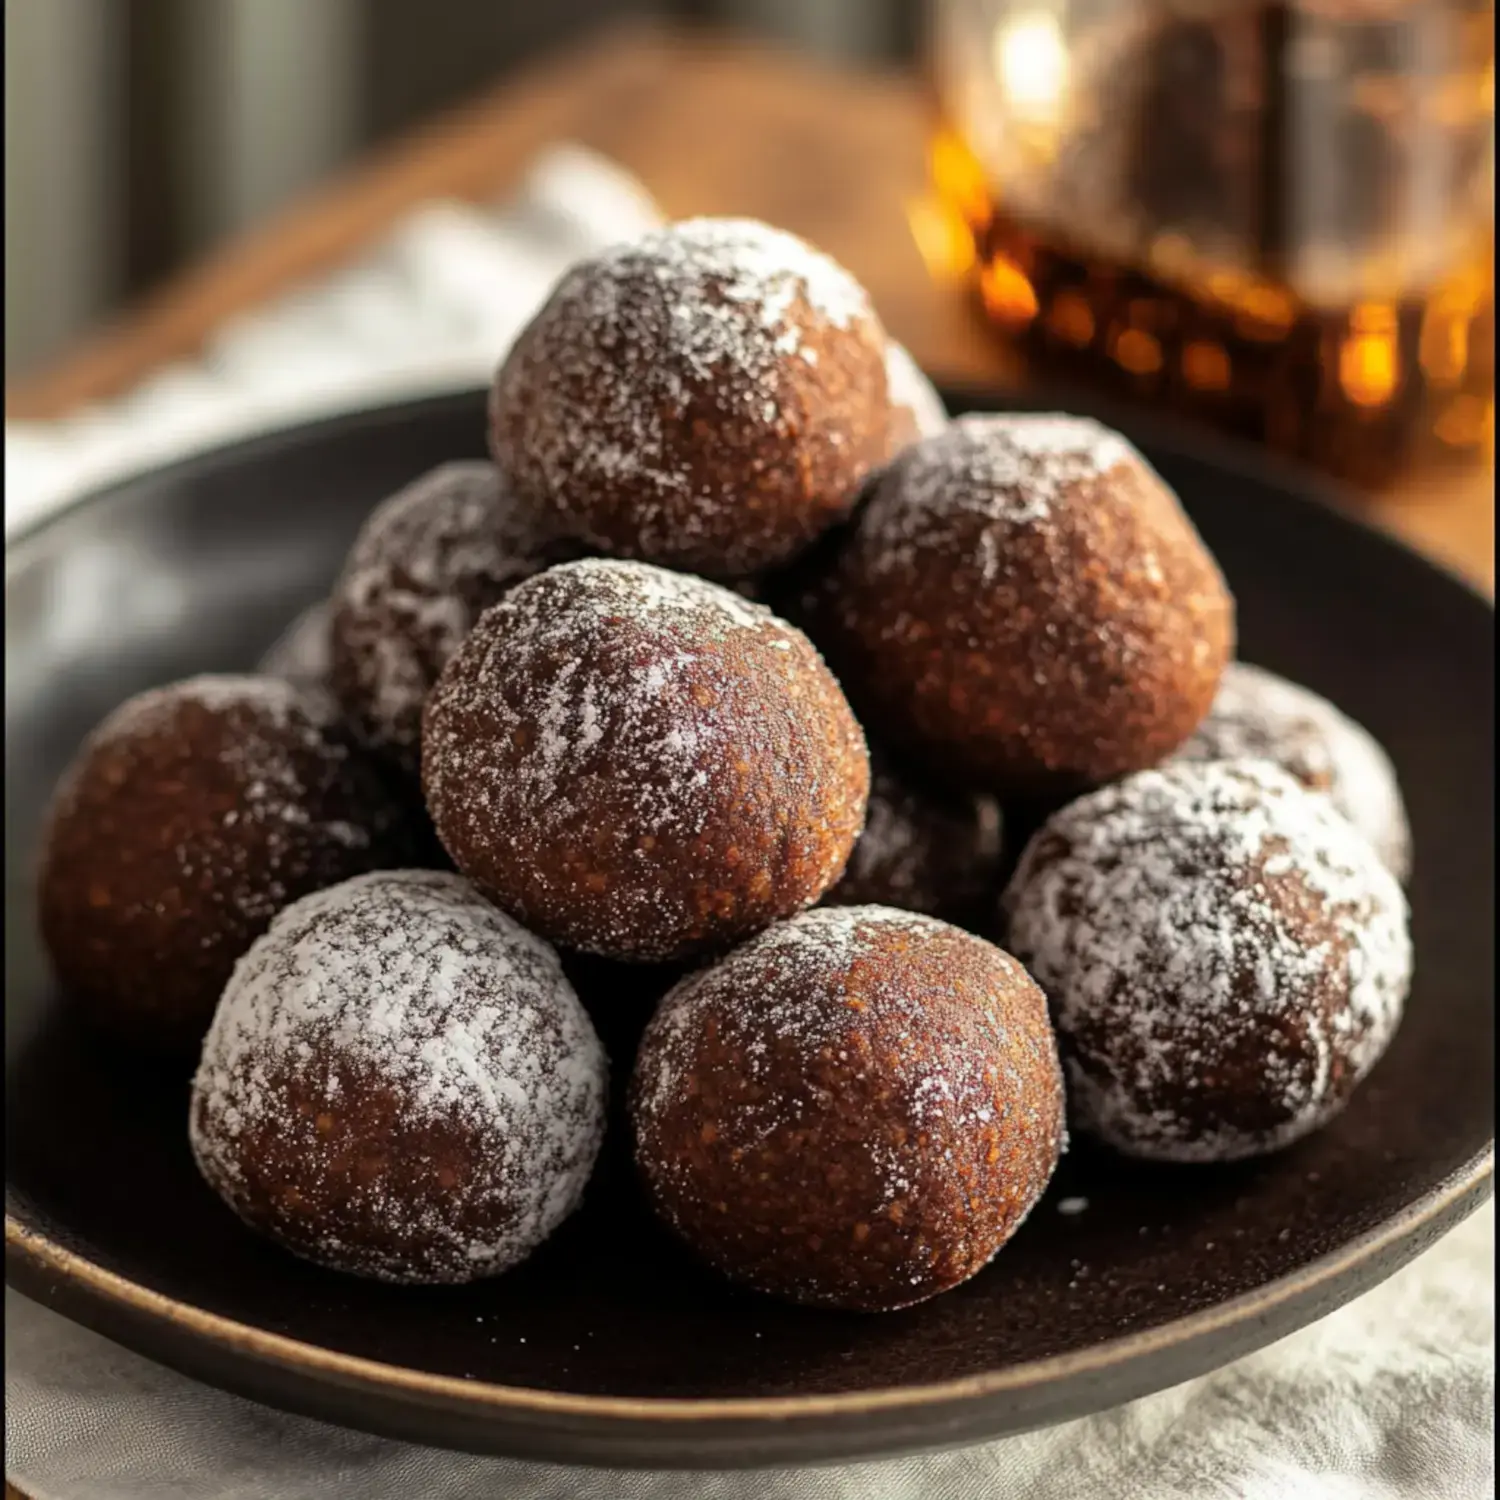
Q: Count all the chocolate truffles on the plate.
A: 12